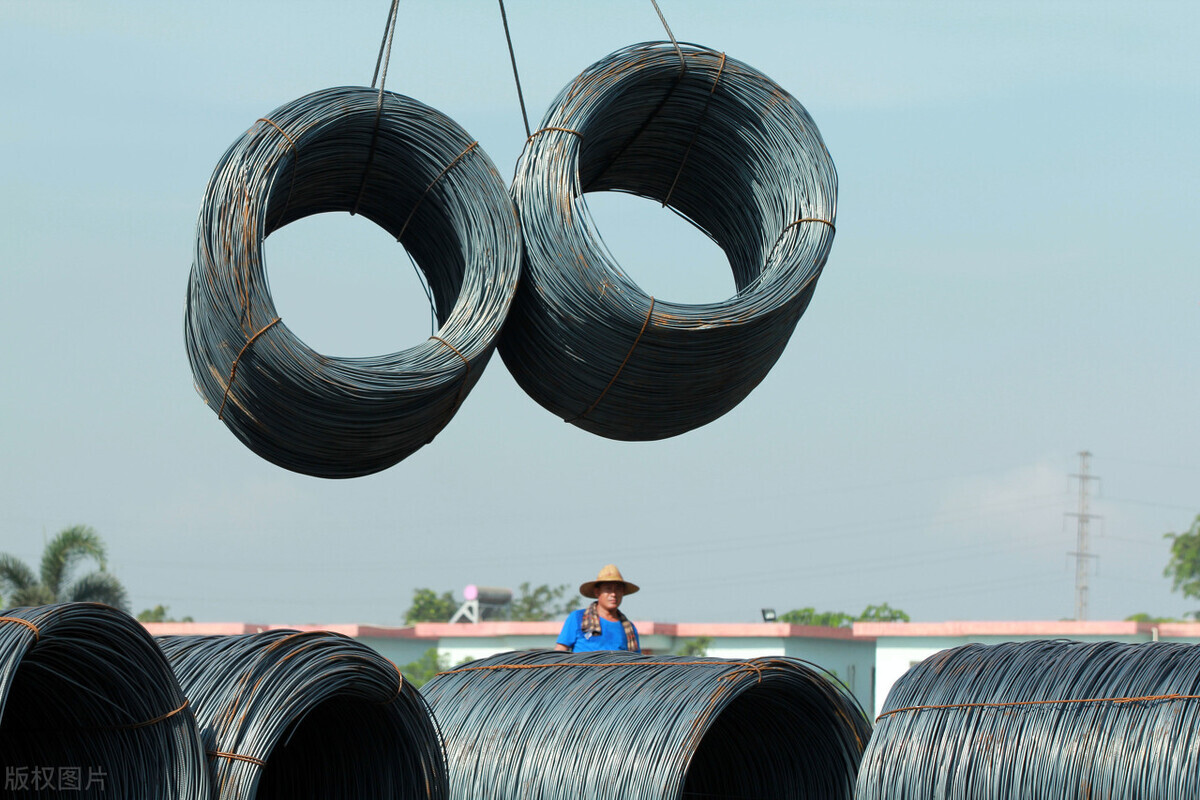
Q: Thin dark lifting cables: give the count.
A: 4